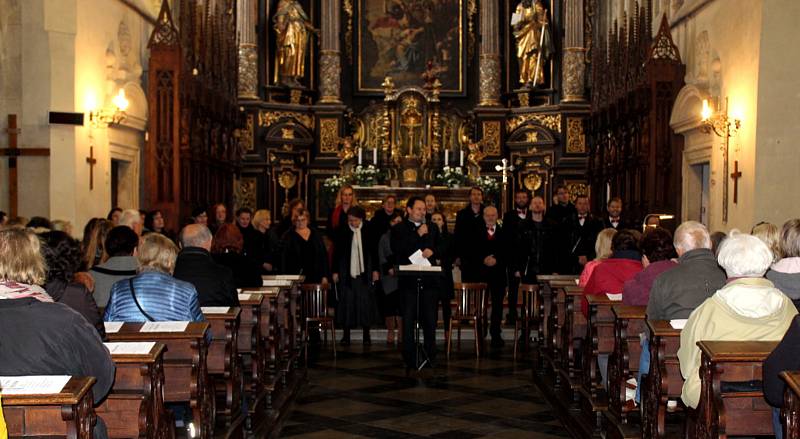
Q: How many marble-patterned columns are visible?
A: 4